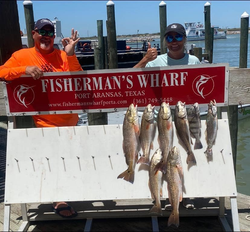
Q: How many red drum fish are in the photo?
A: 6